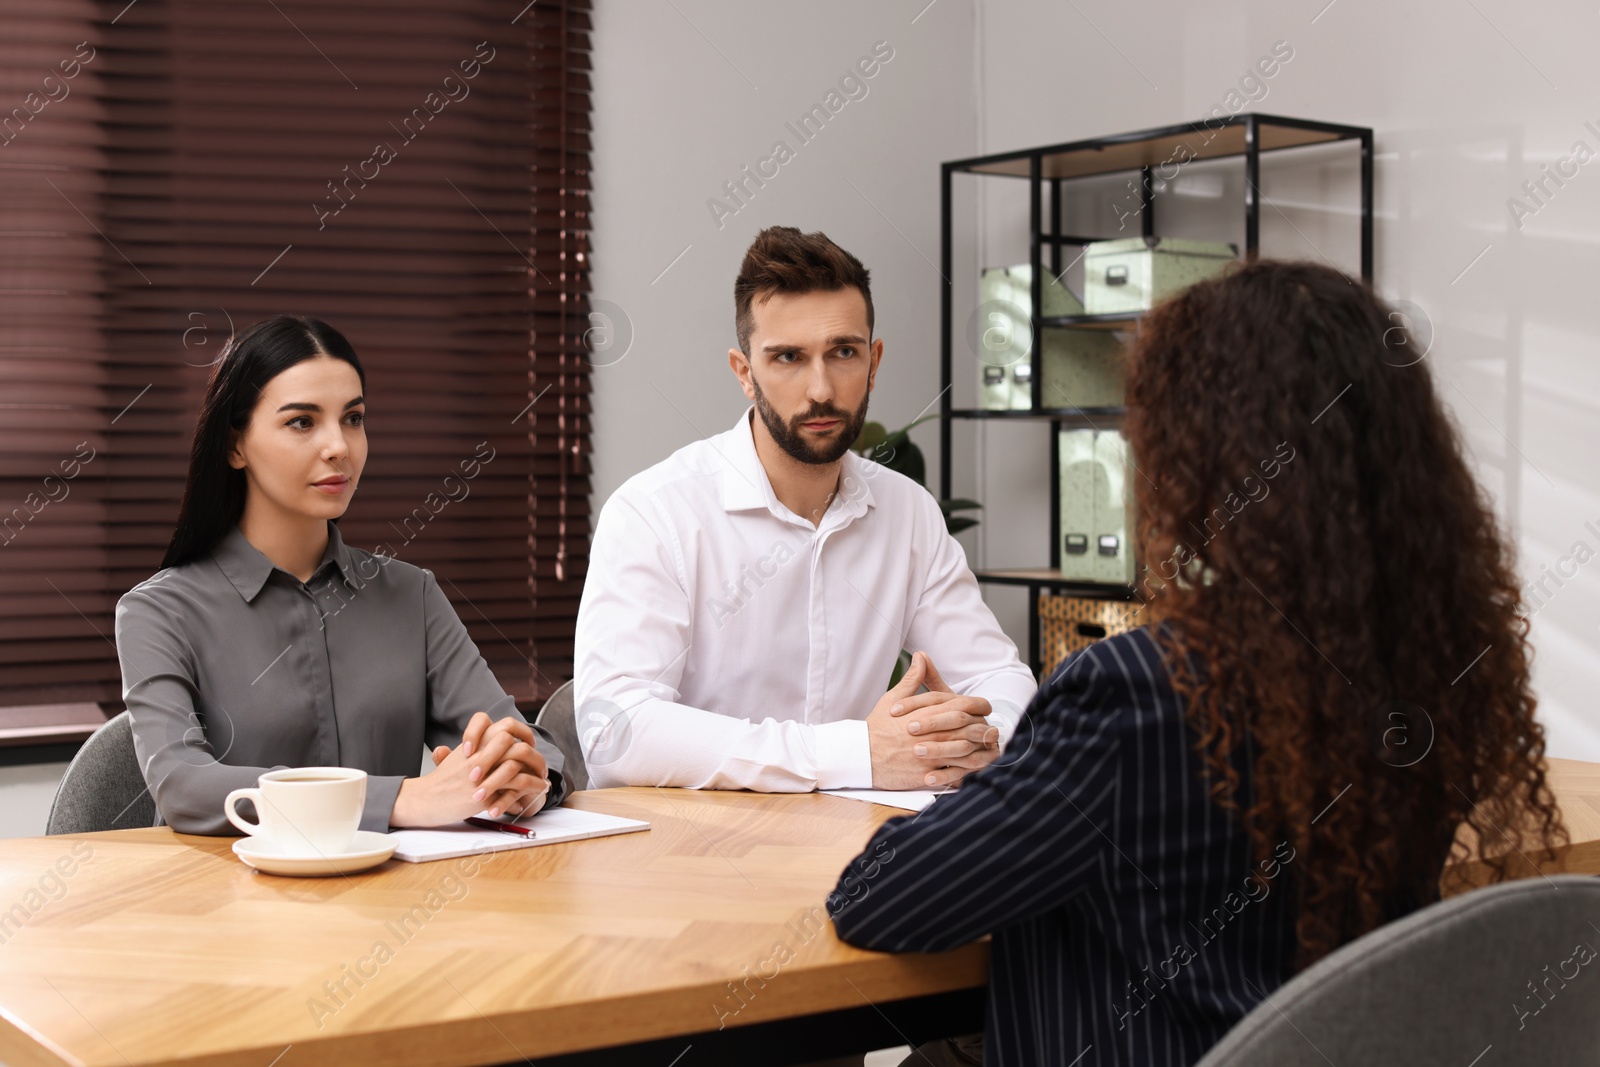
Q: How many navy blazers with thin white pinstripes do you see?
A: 1